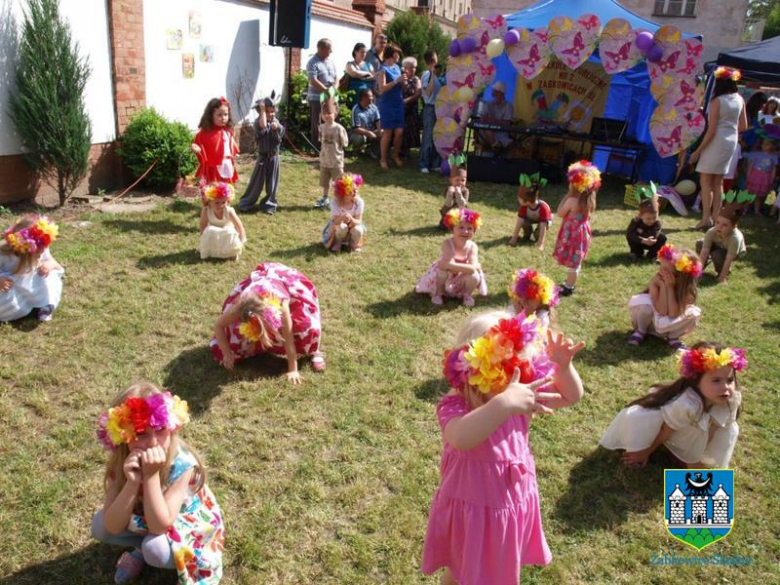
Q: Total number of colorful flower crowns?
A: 12